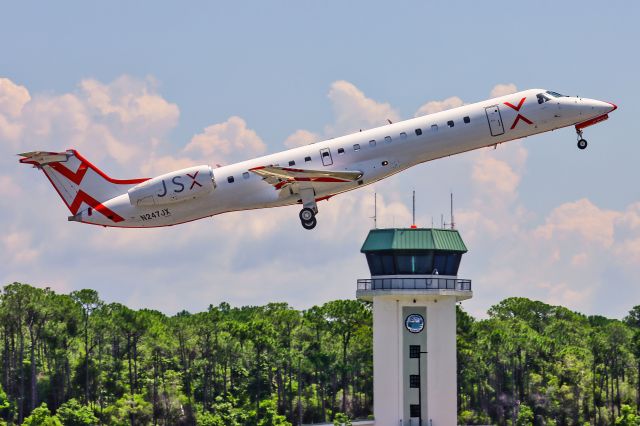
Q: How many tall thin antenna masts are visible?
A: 3